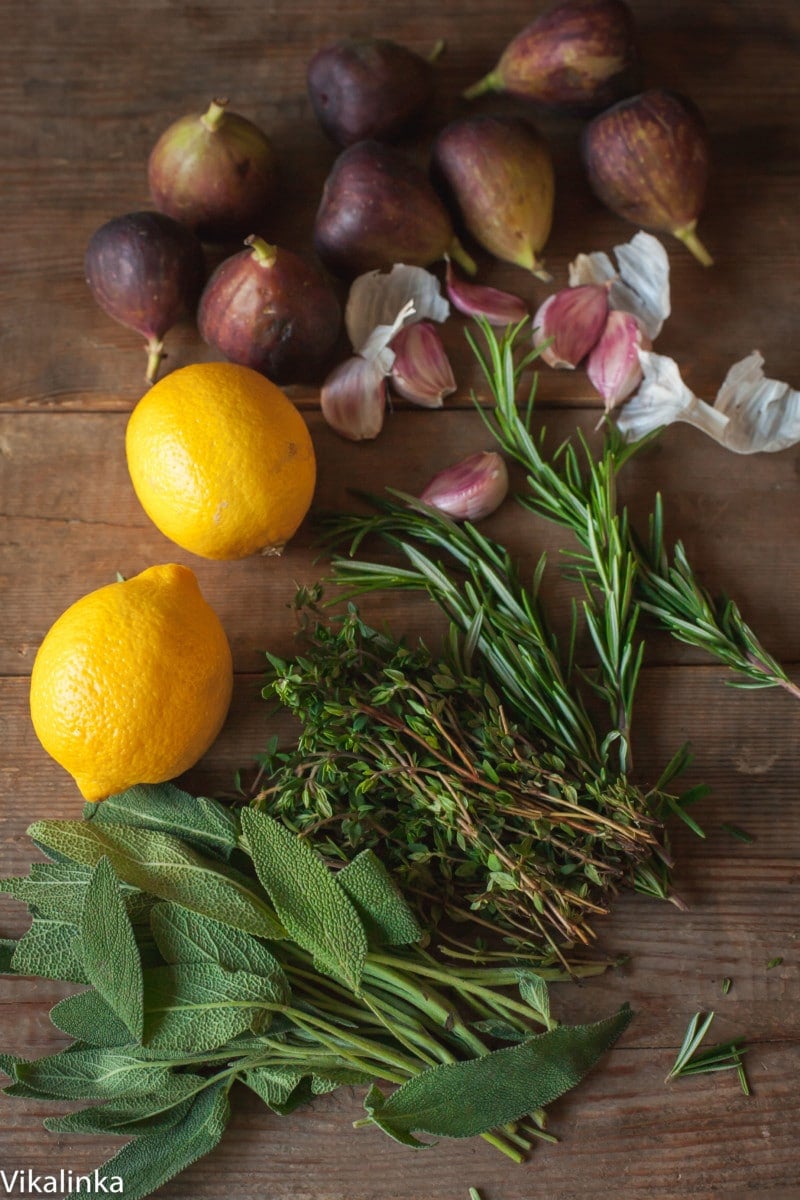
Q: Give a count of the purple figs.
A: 8